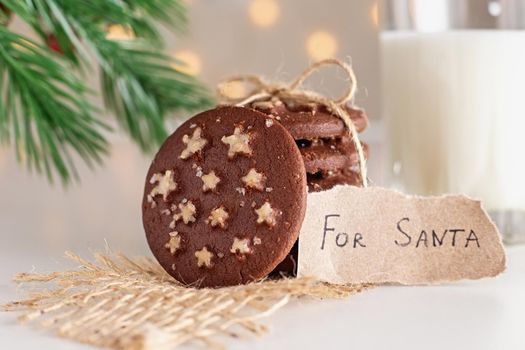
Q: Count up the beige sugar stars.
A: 11